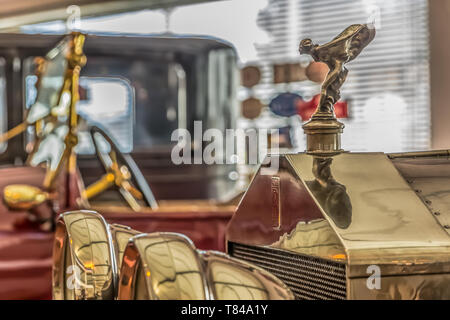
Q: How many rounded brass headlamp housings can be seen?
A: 2